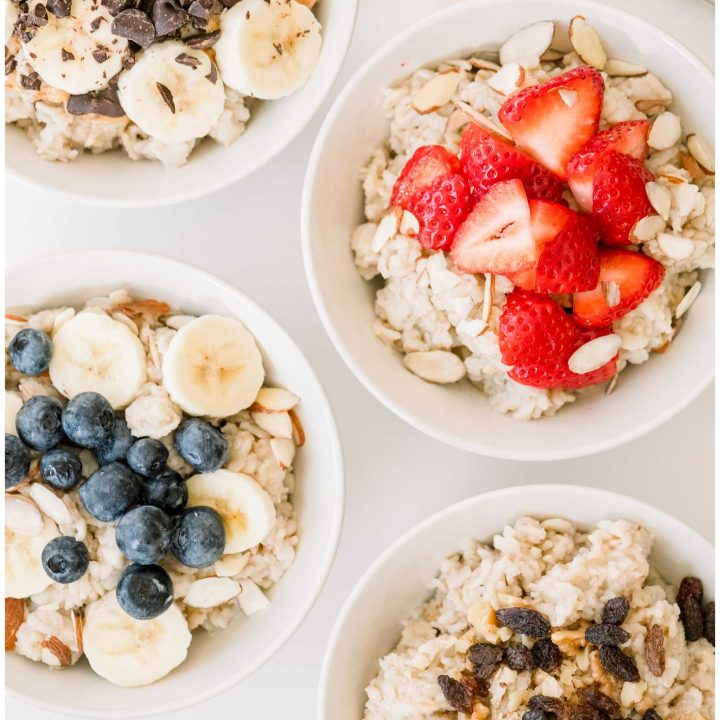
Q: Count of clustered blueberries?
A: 14